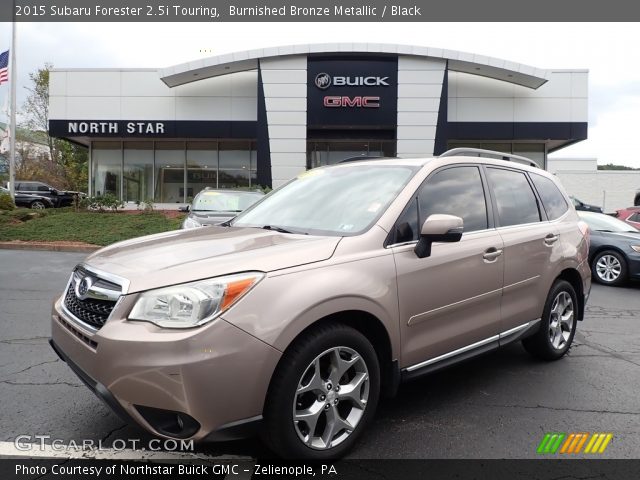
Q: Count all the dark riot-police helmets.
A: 0